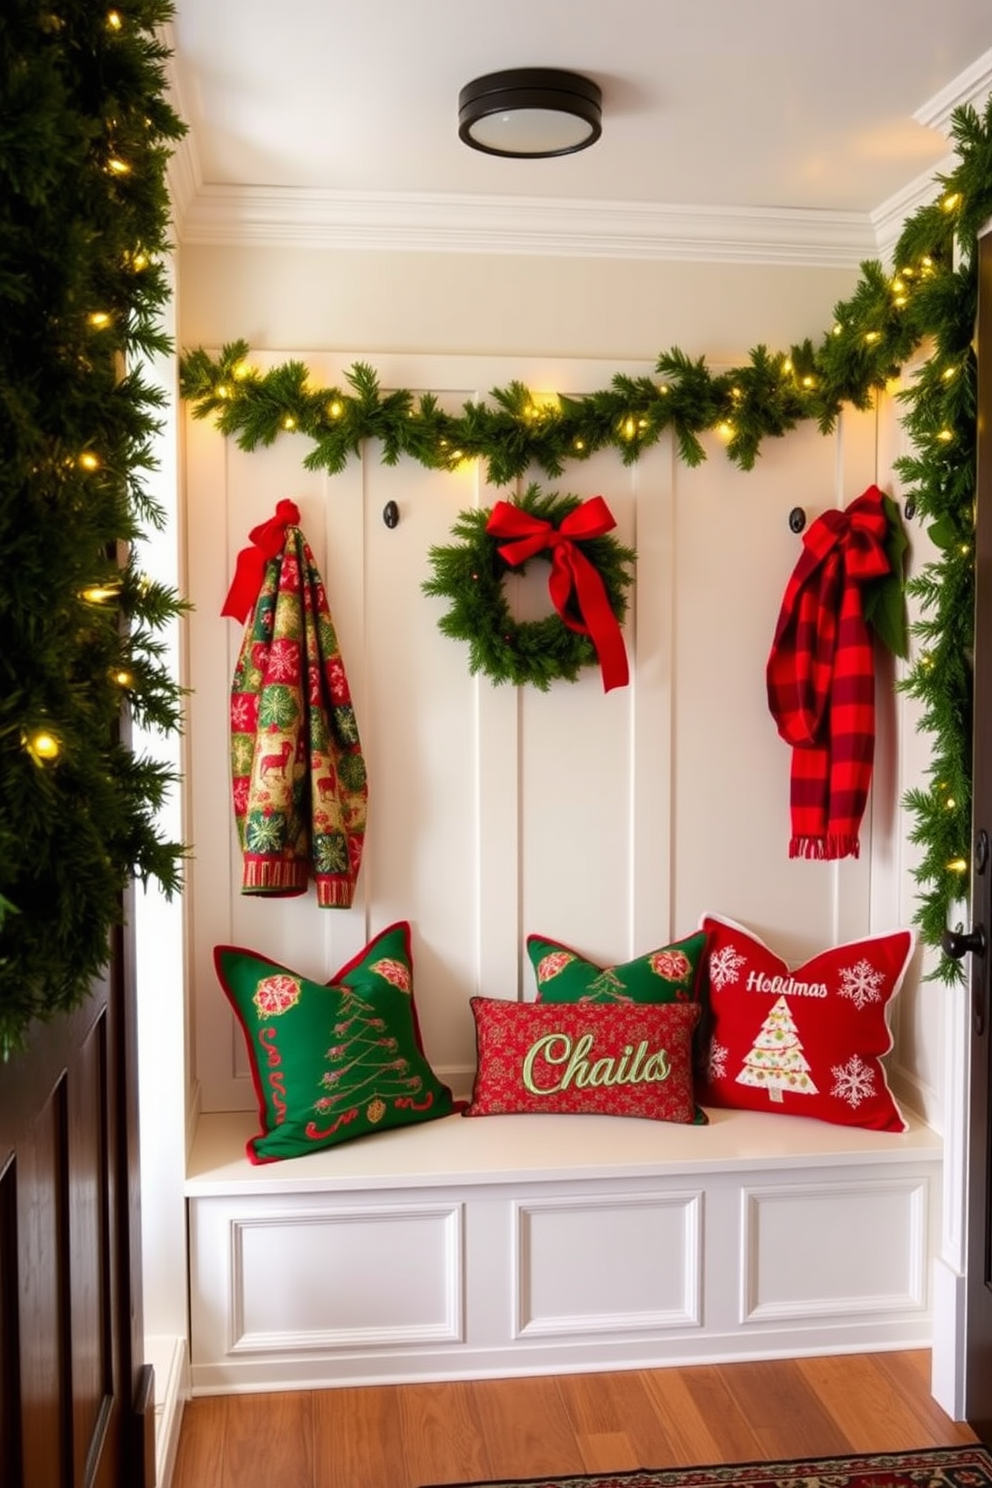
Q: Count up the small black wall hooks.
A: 3